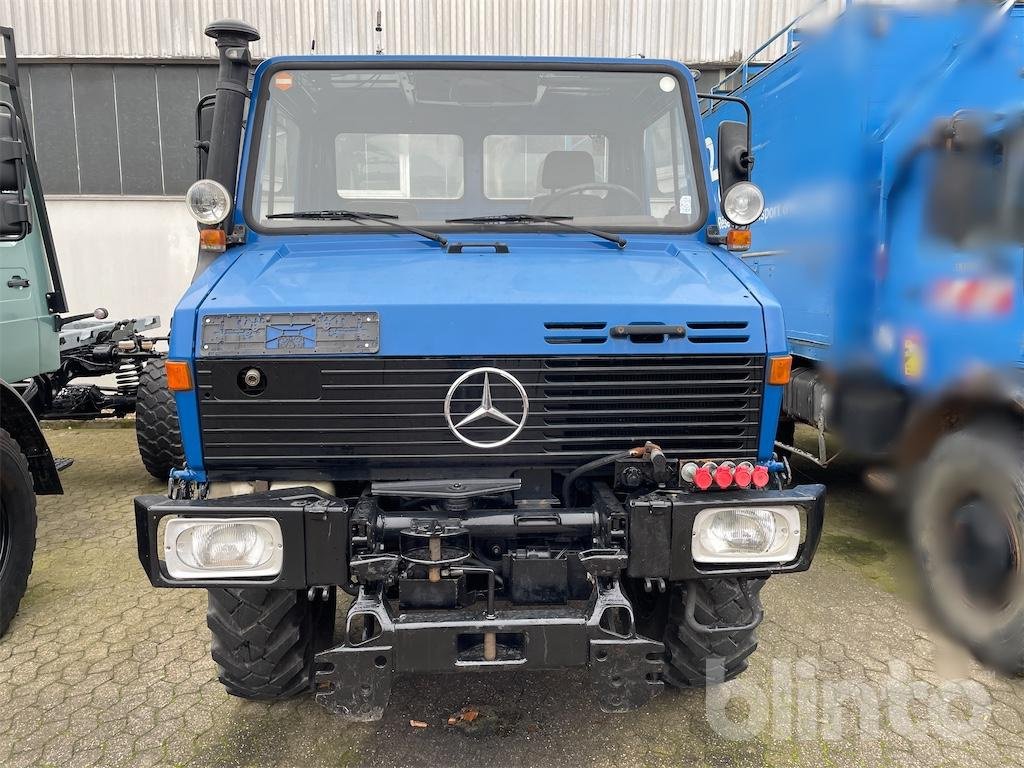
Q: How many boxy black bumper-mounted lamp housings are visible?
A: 2